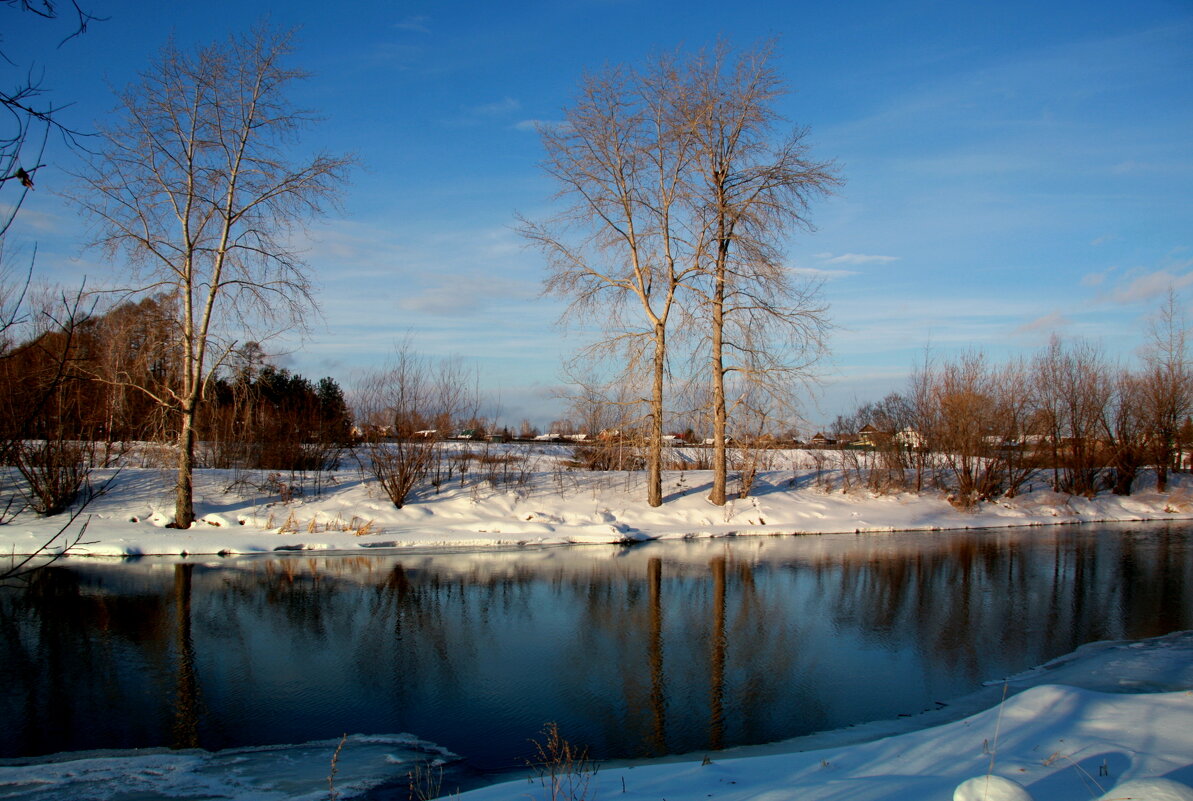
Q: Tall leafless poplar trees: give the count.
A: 3